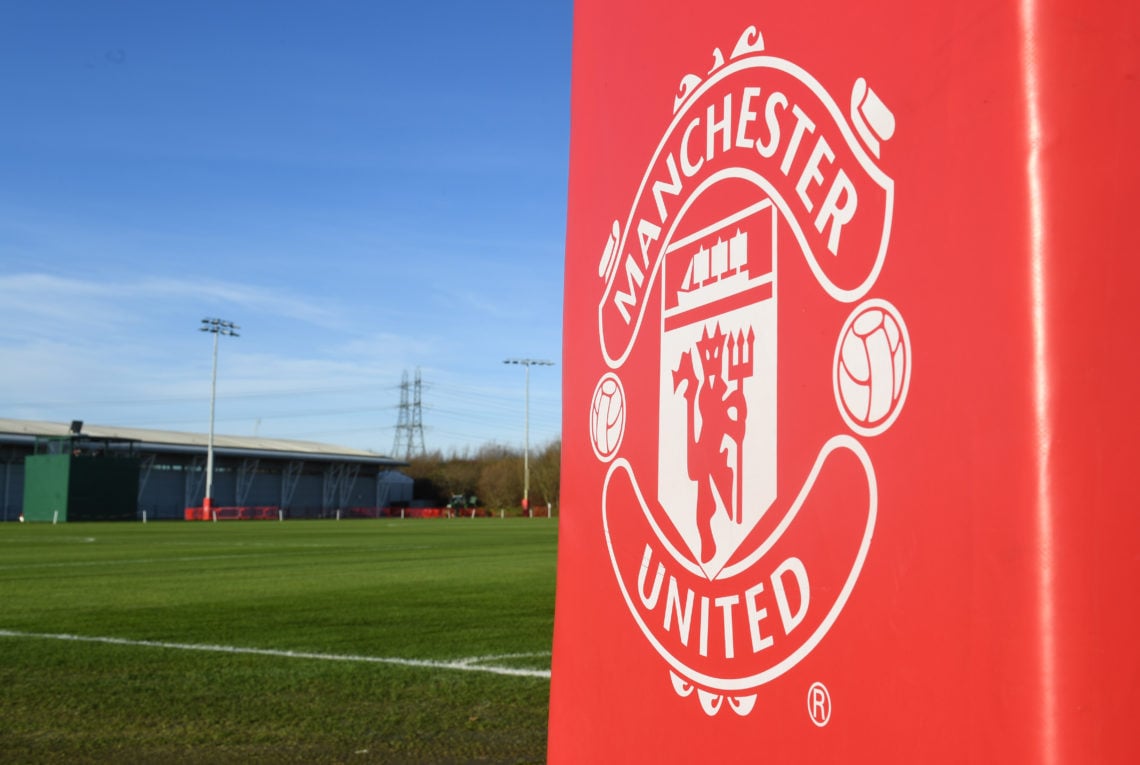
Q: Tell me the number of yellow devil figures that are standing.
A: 0